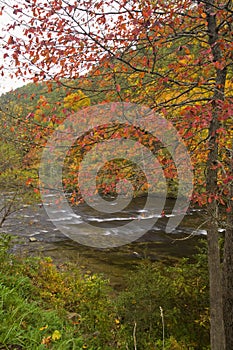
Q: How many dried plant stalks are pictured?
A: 2